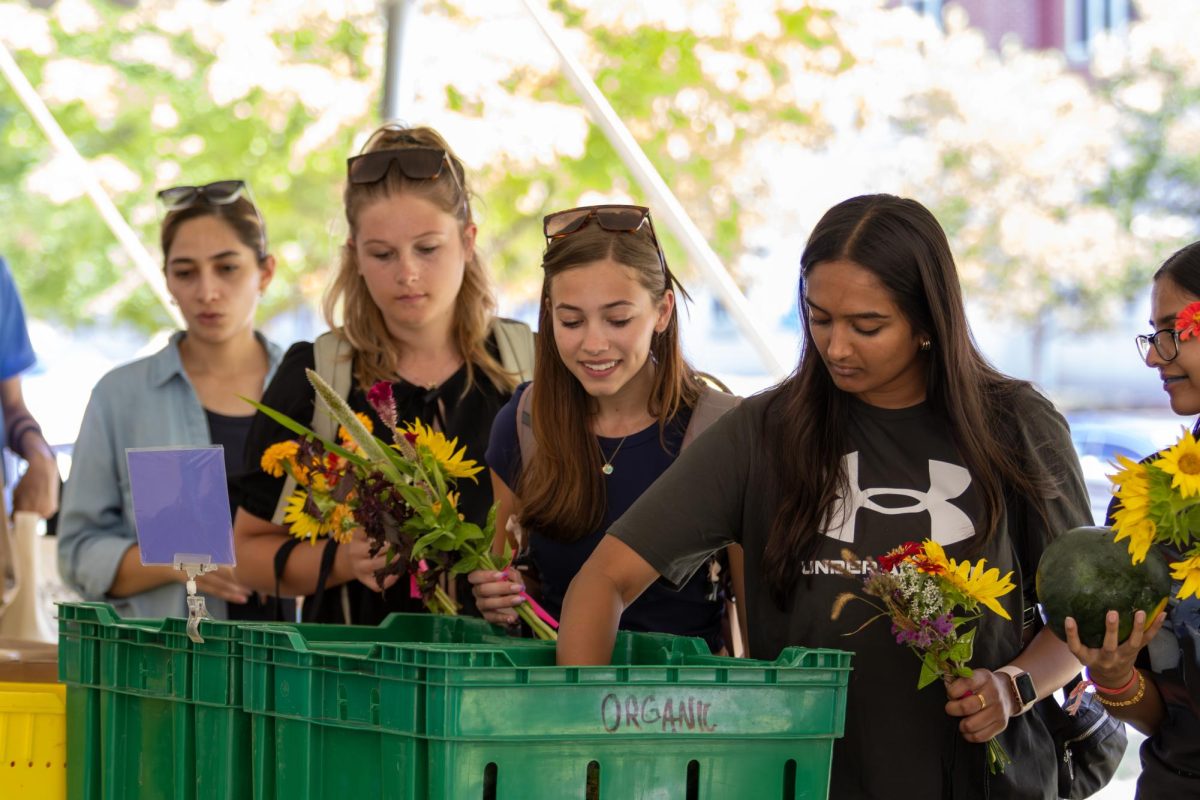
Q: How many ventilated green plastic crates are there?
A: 2